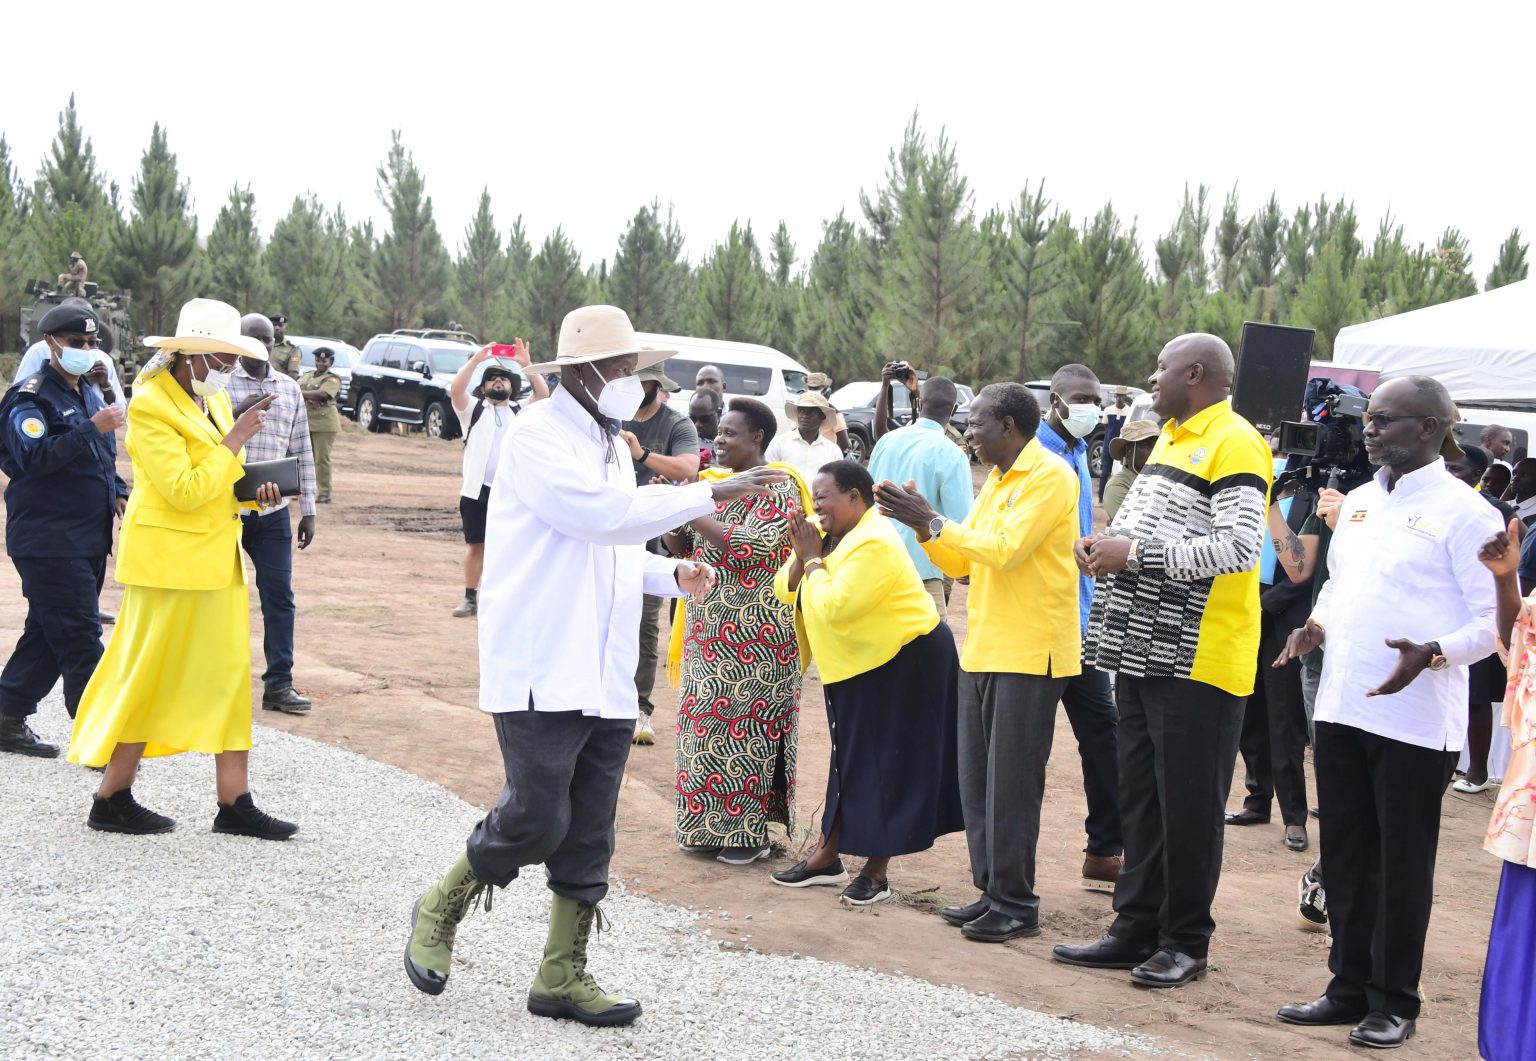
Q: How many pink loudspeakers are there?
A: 0